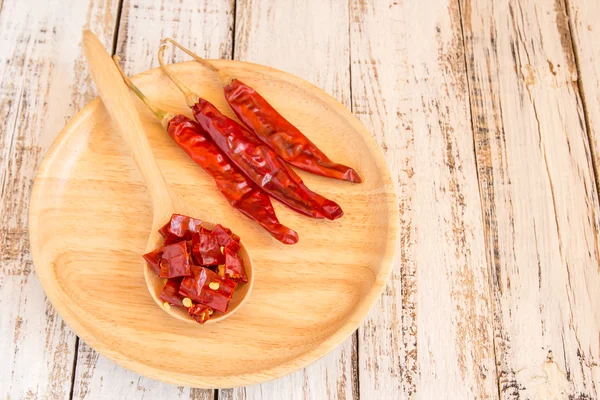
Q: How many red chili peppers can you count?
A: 3